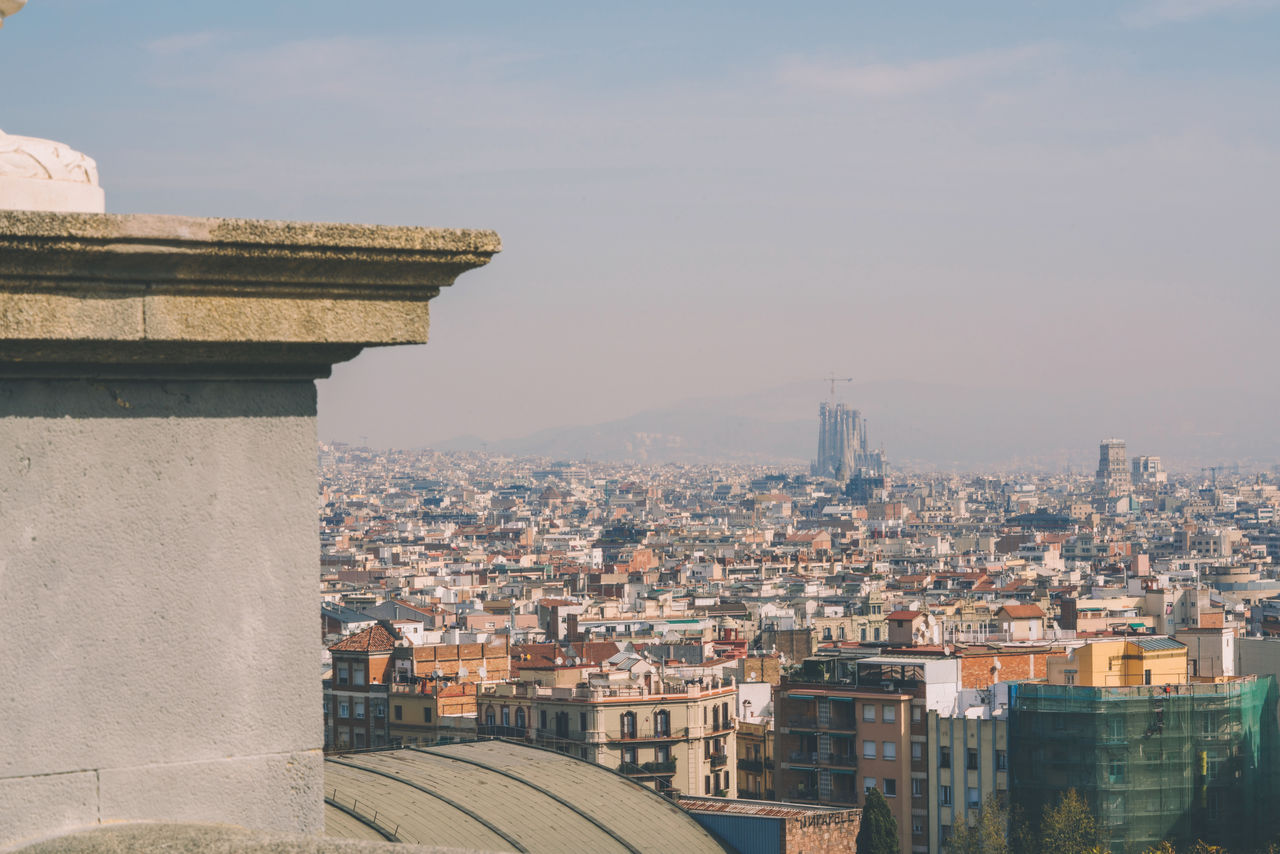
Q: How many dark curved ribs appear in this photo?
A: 4